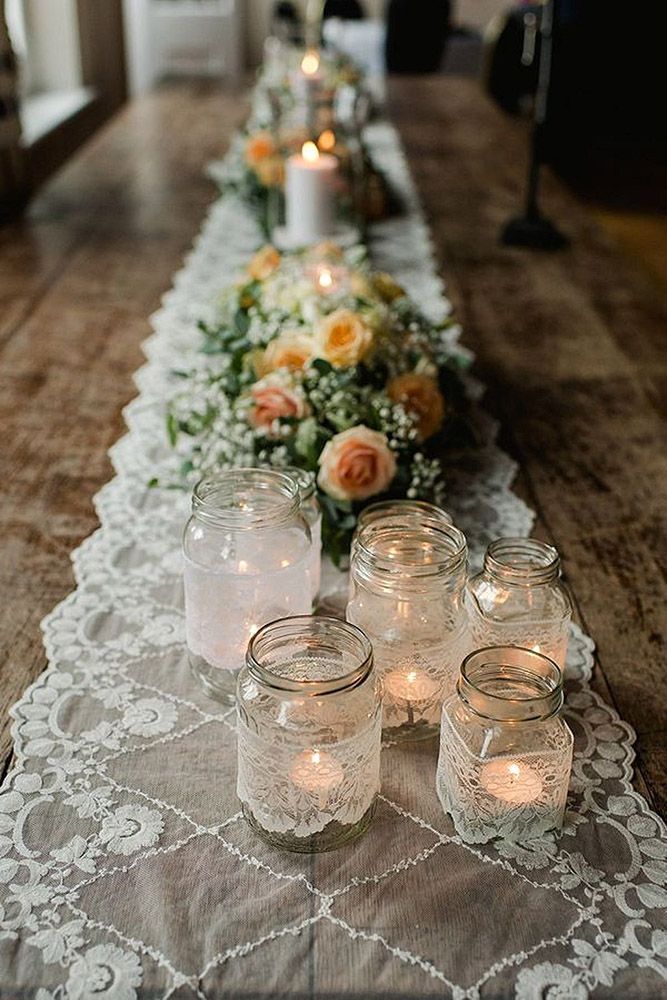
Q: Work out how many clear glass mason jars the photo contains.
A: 7